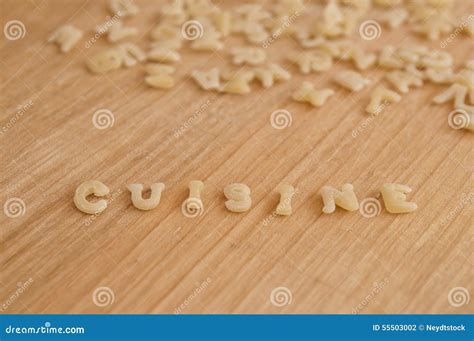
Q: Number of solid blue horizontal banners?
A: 1